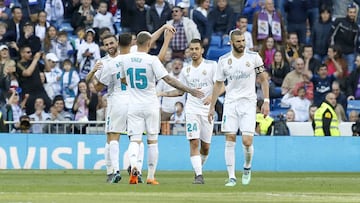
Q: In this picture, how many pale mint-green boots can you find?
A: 2